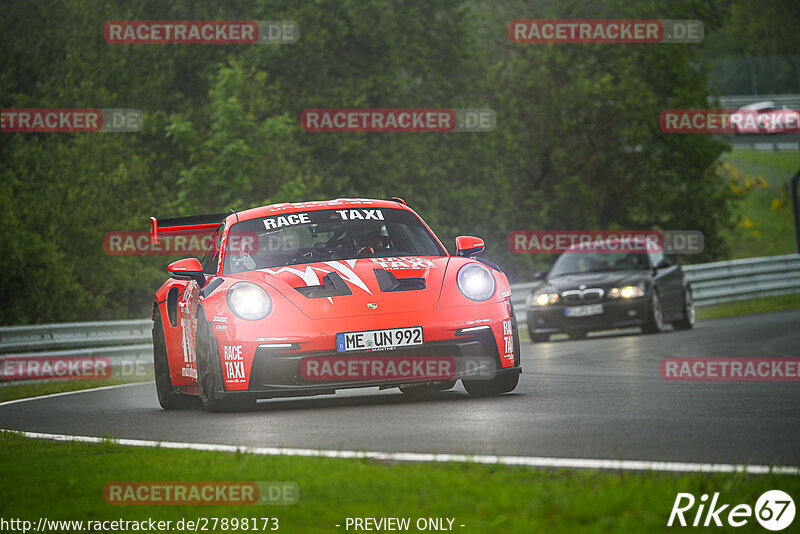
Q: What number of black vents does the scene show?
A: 2